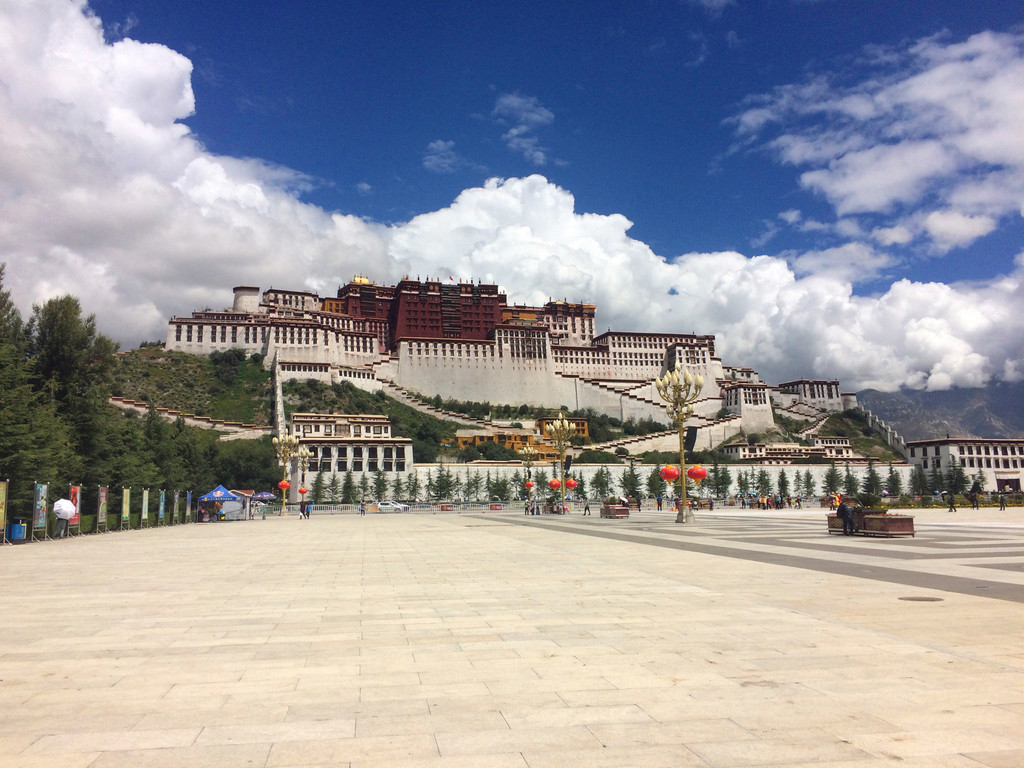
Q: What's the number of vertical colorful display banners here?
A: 9